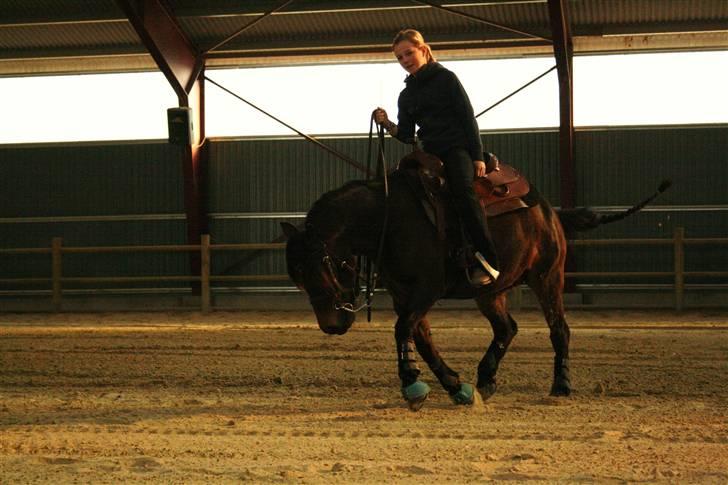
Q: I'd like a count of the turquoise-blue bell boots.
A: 2